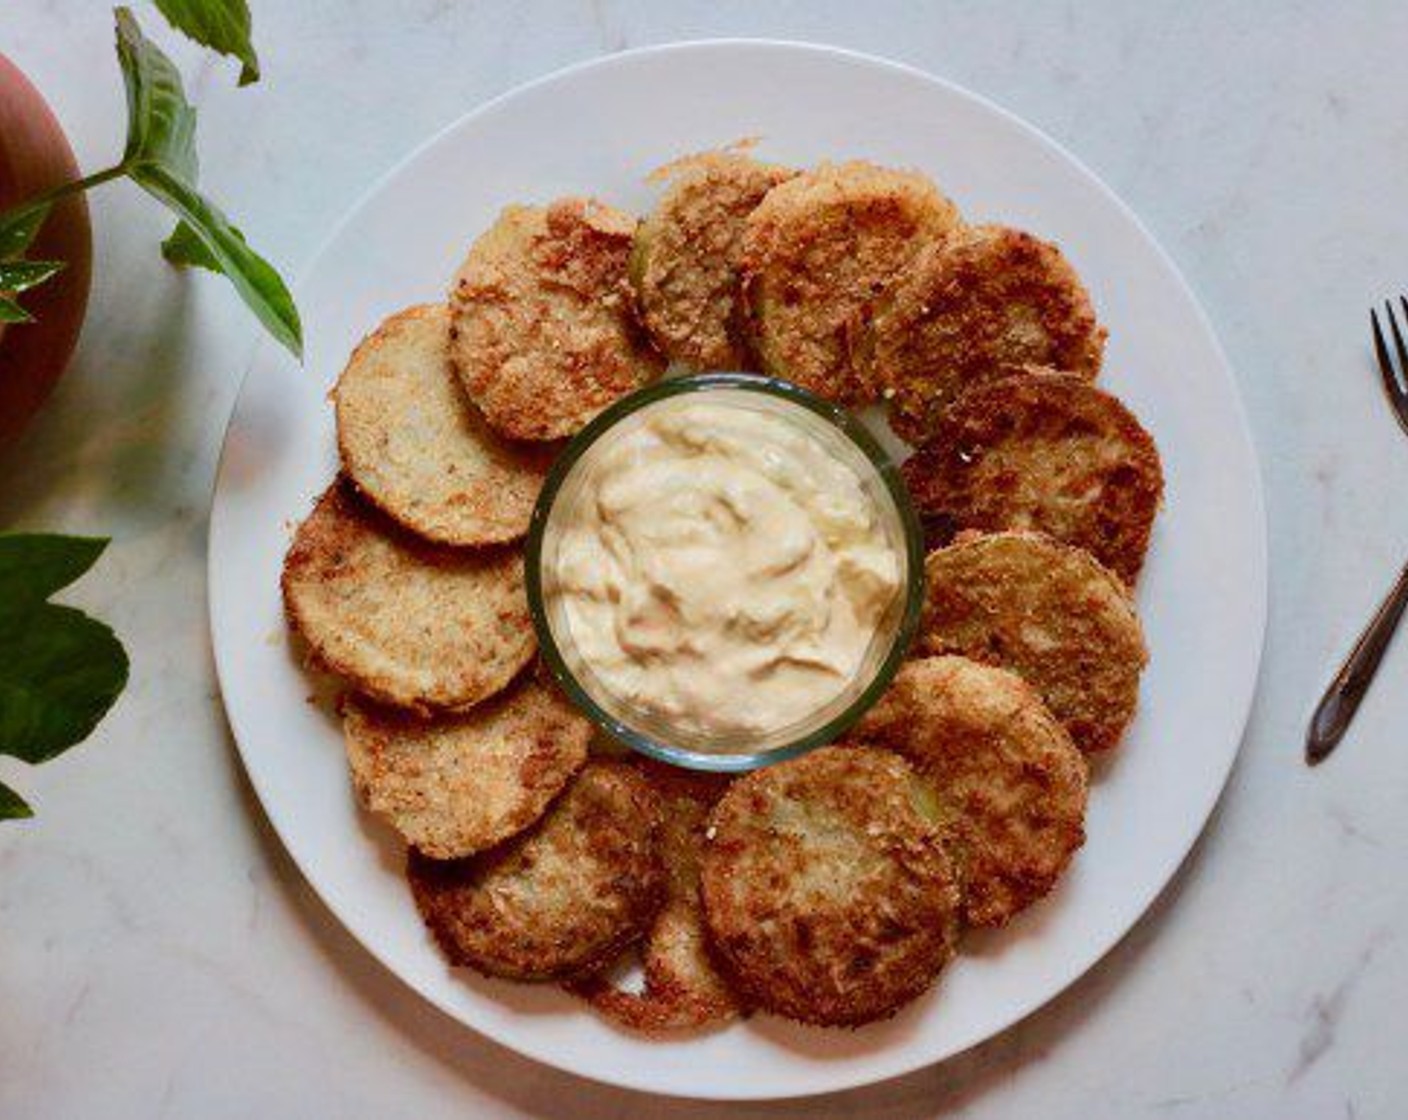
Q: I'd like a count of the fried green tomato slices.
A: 13